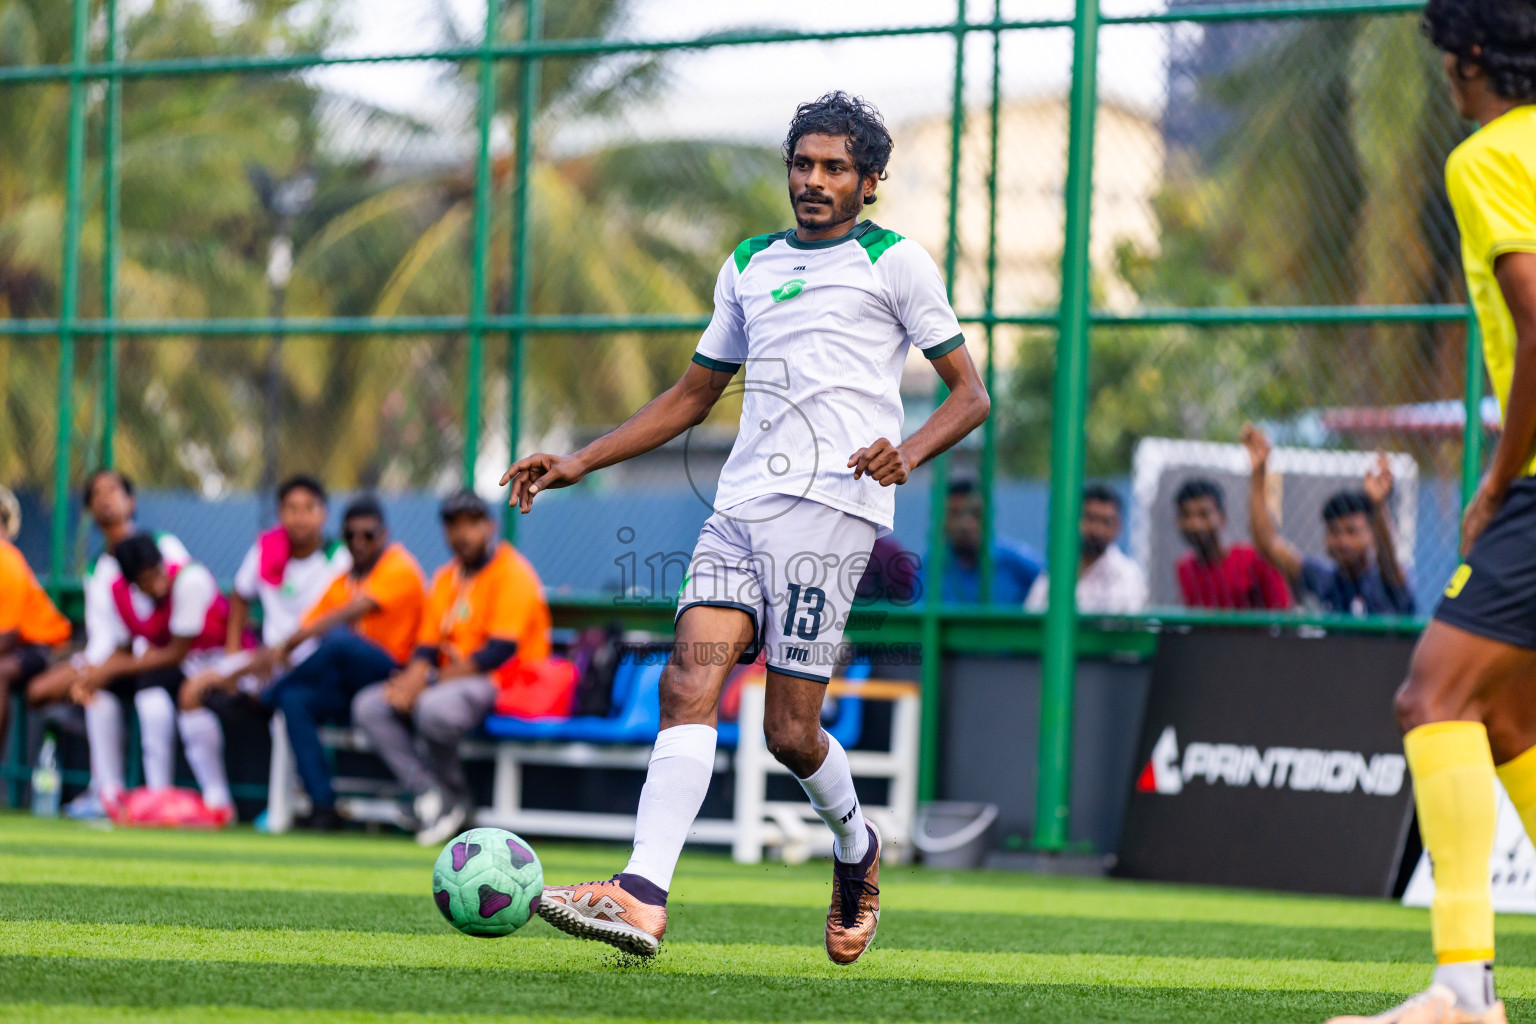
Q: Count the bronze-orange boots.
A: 2